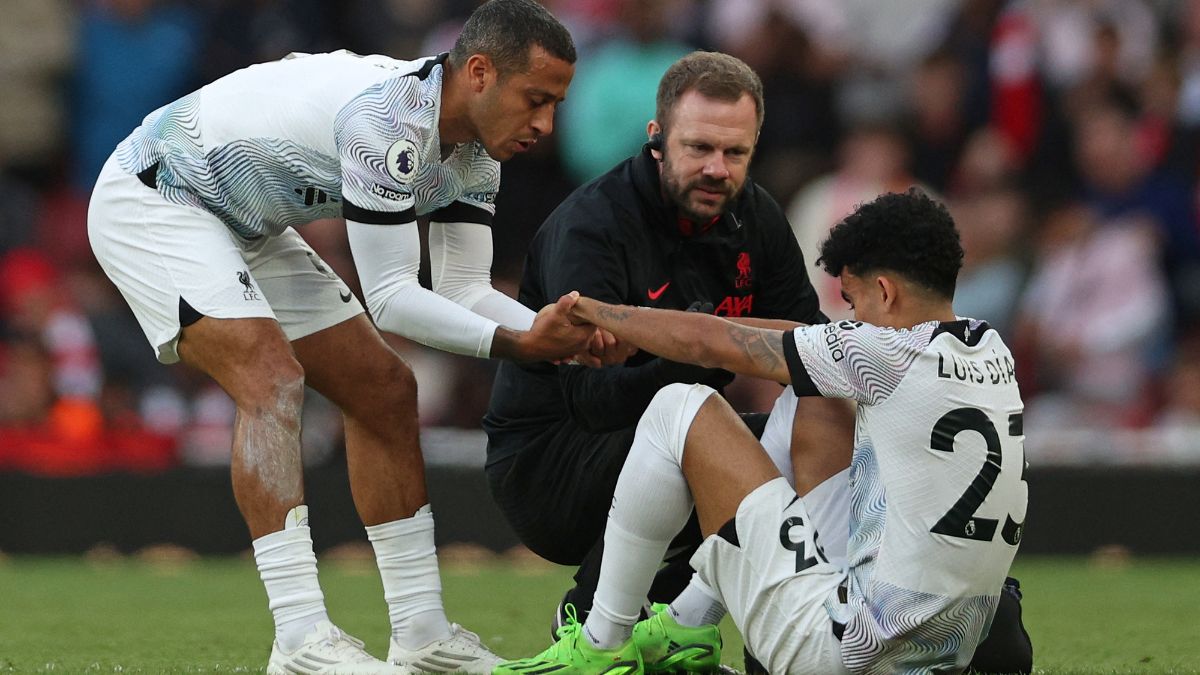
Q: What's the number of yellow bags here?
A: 0